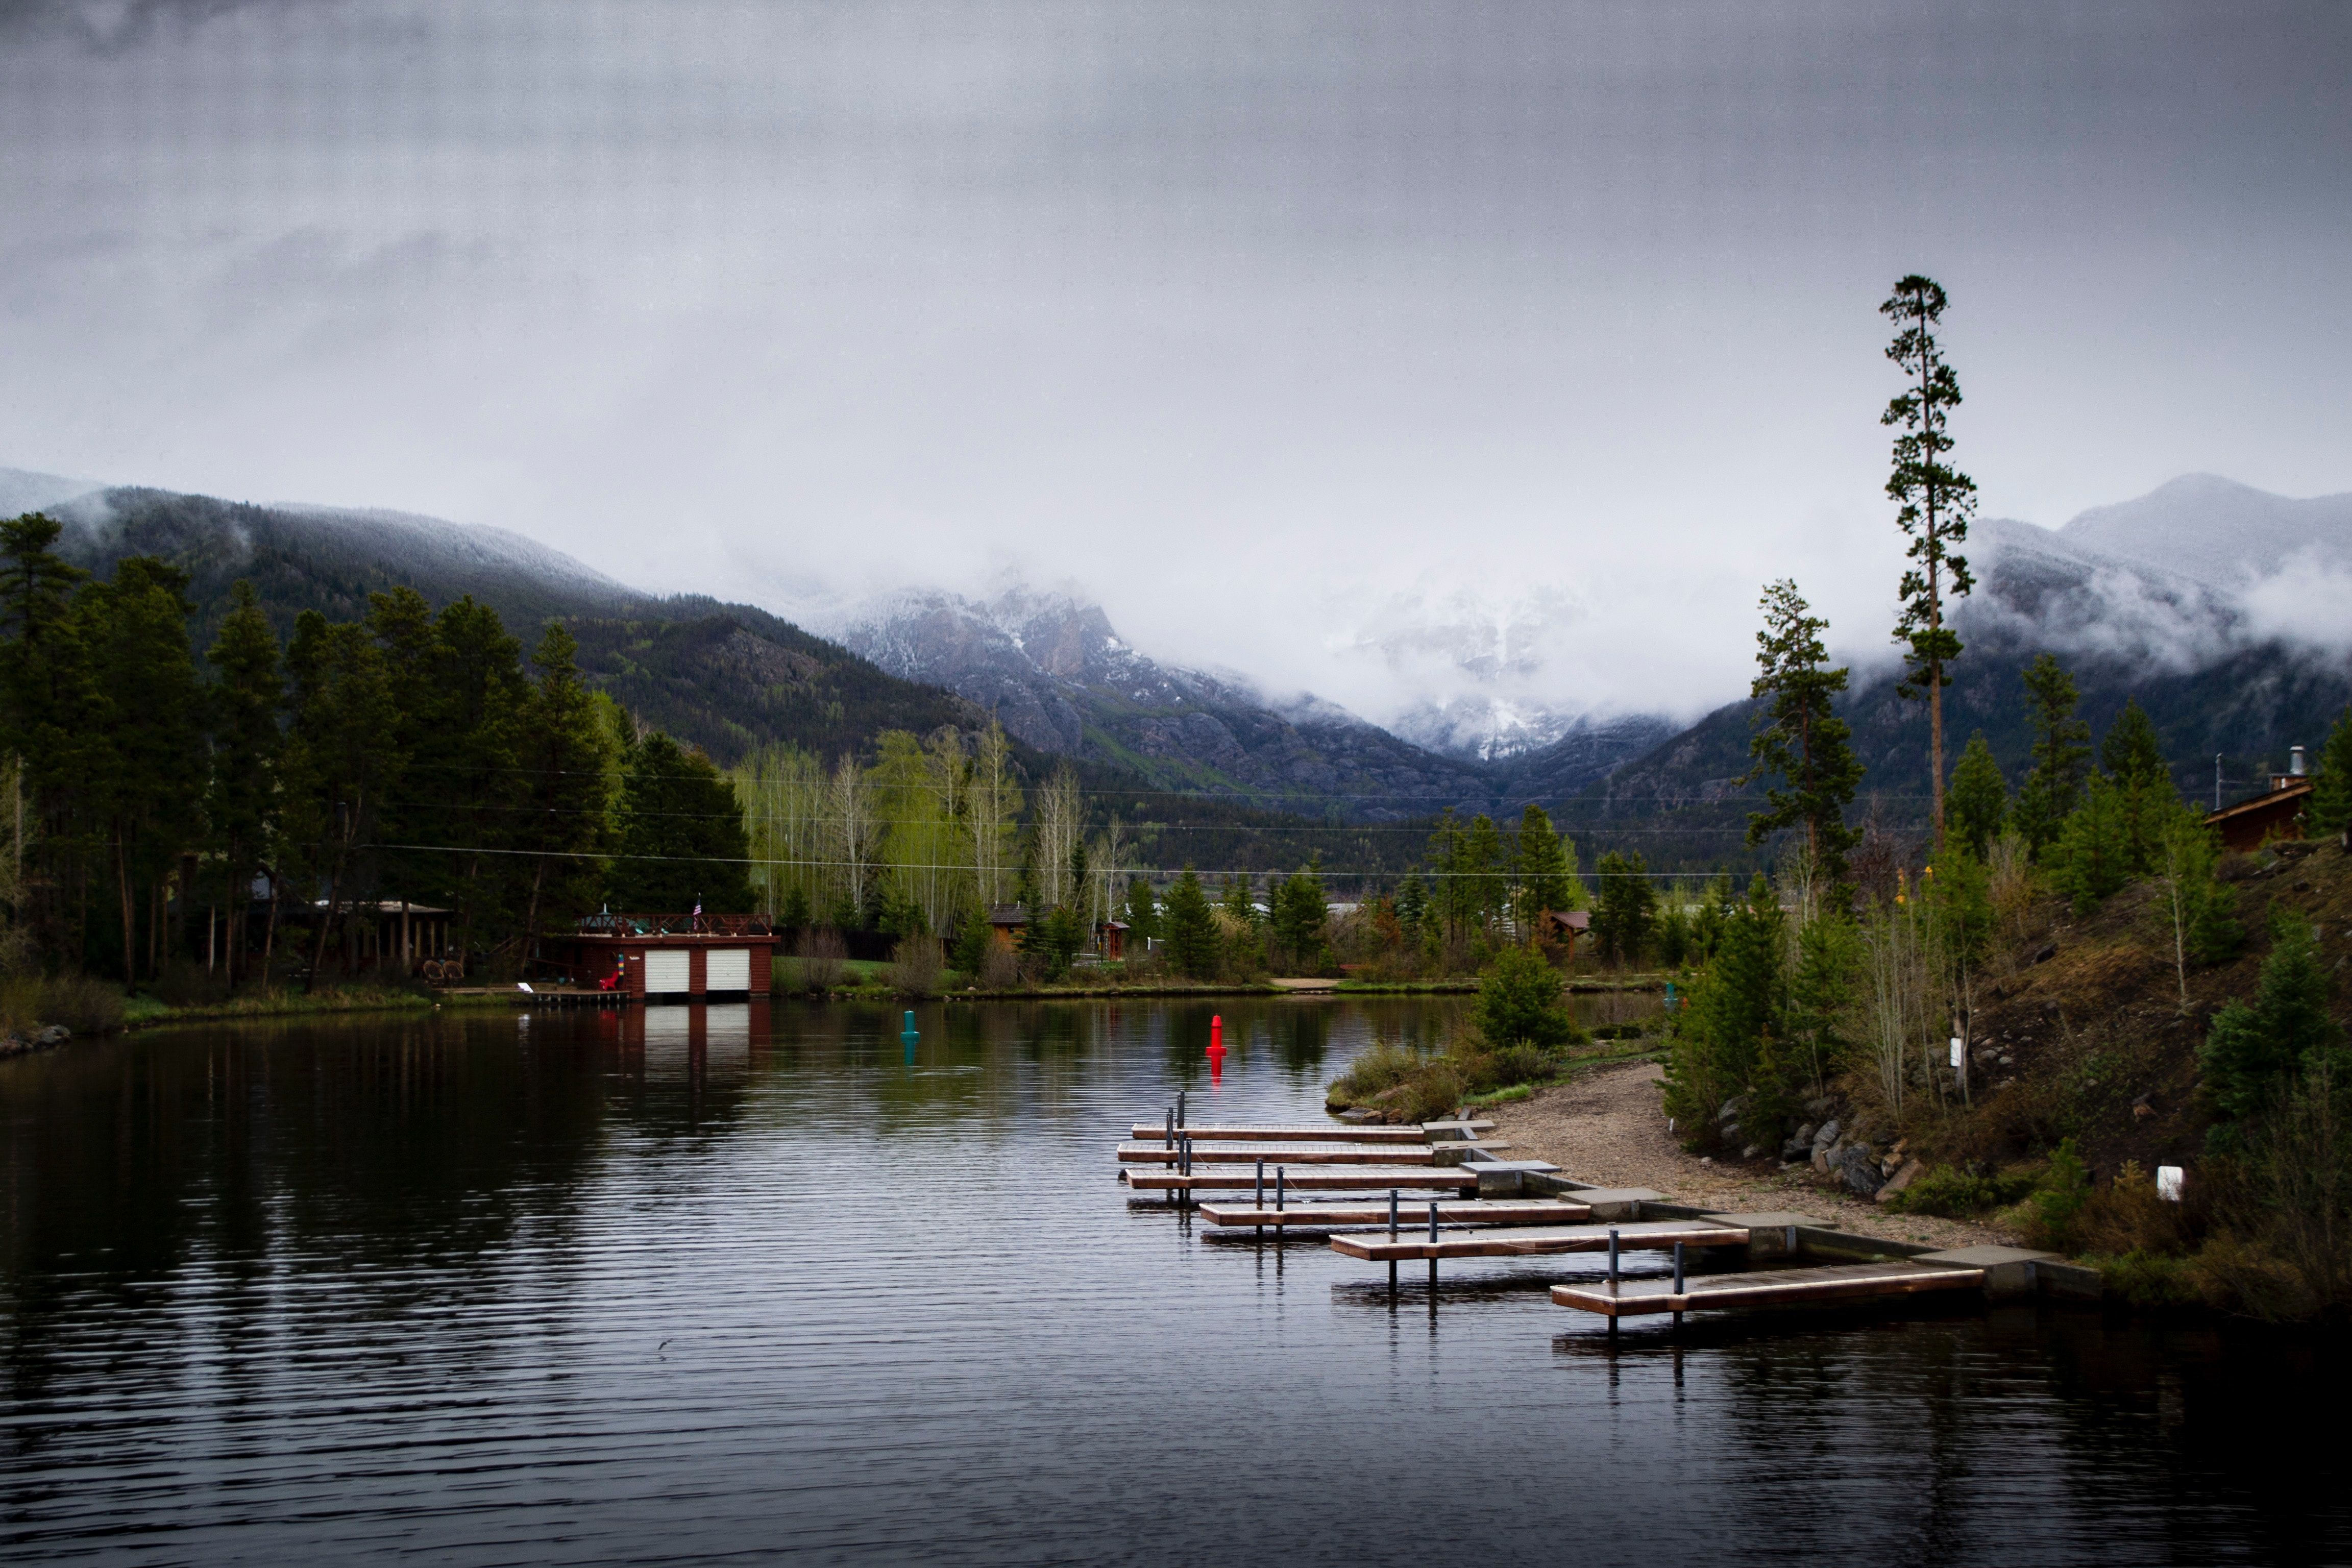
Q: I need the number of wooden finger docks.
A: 6